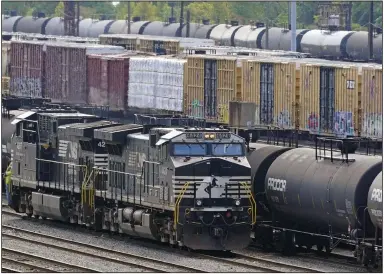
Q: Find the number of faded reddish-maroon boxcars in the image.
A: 3